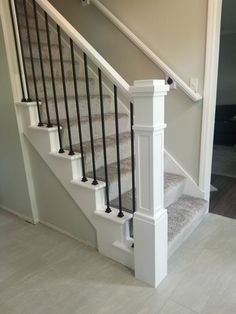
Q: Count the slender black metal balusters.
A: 11